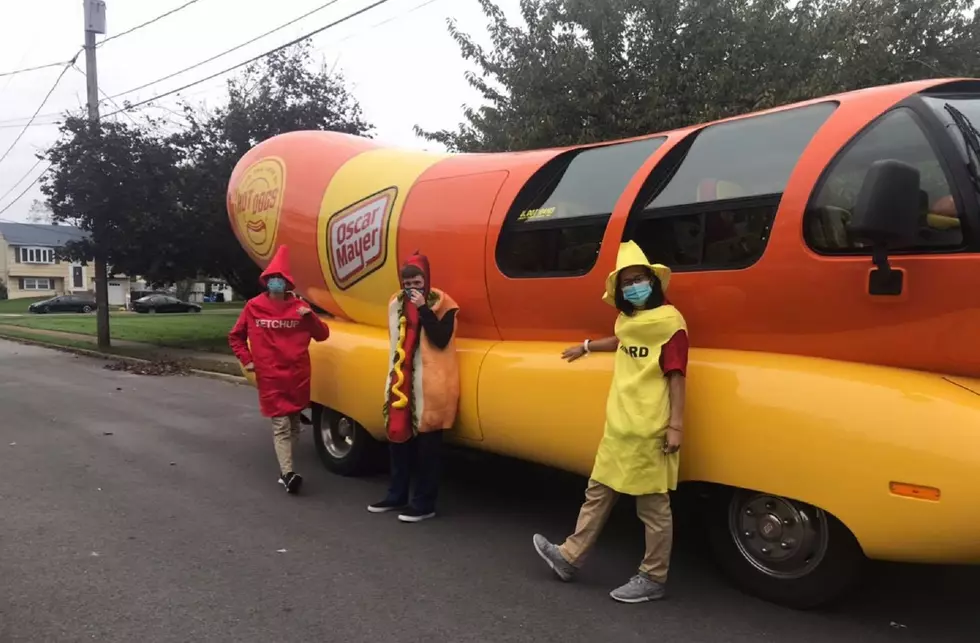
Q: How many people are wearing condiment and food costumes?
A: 3